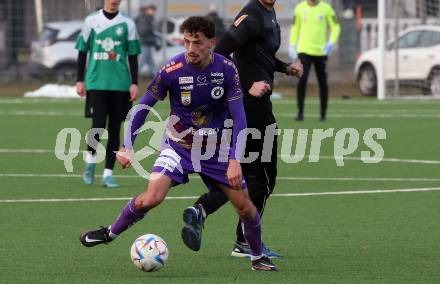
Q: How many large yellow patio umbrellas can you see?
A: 0